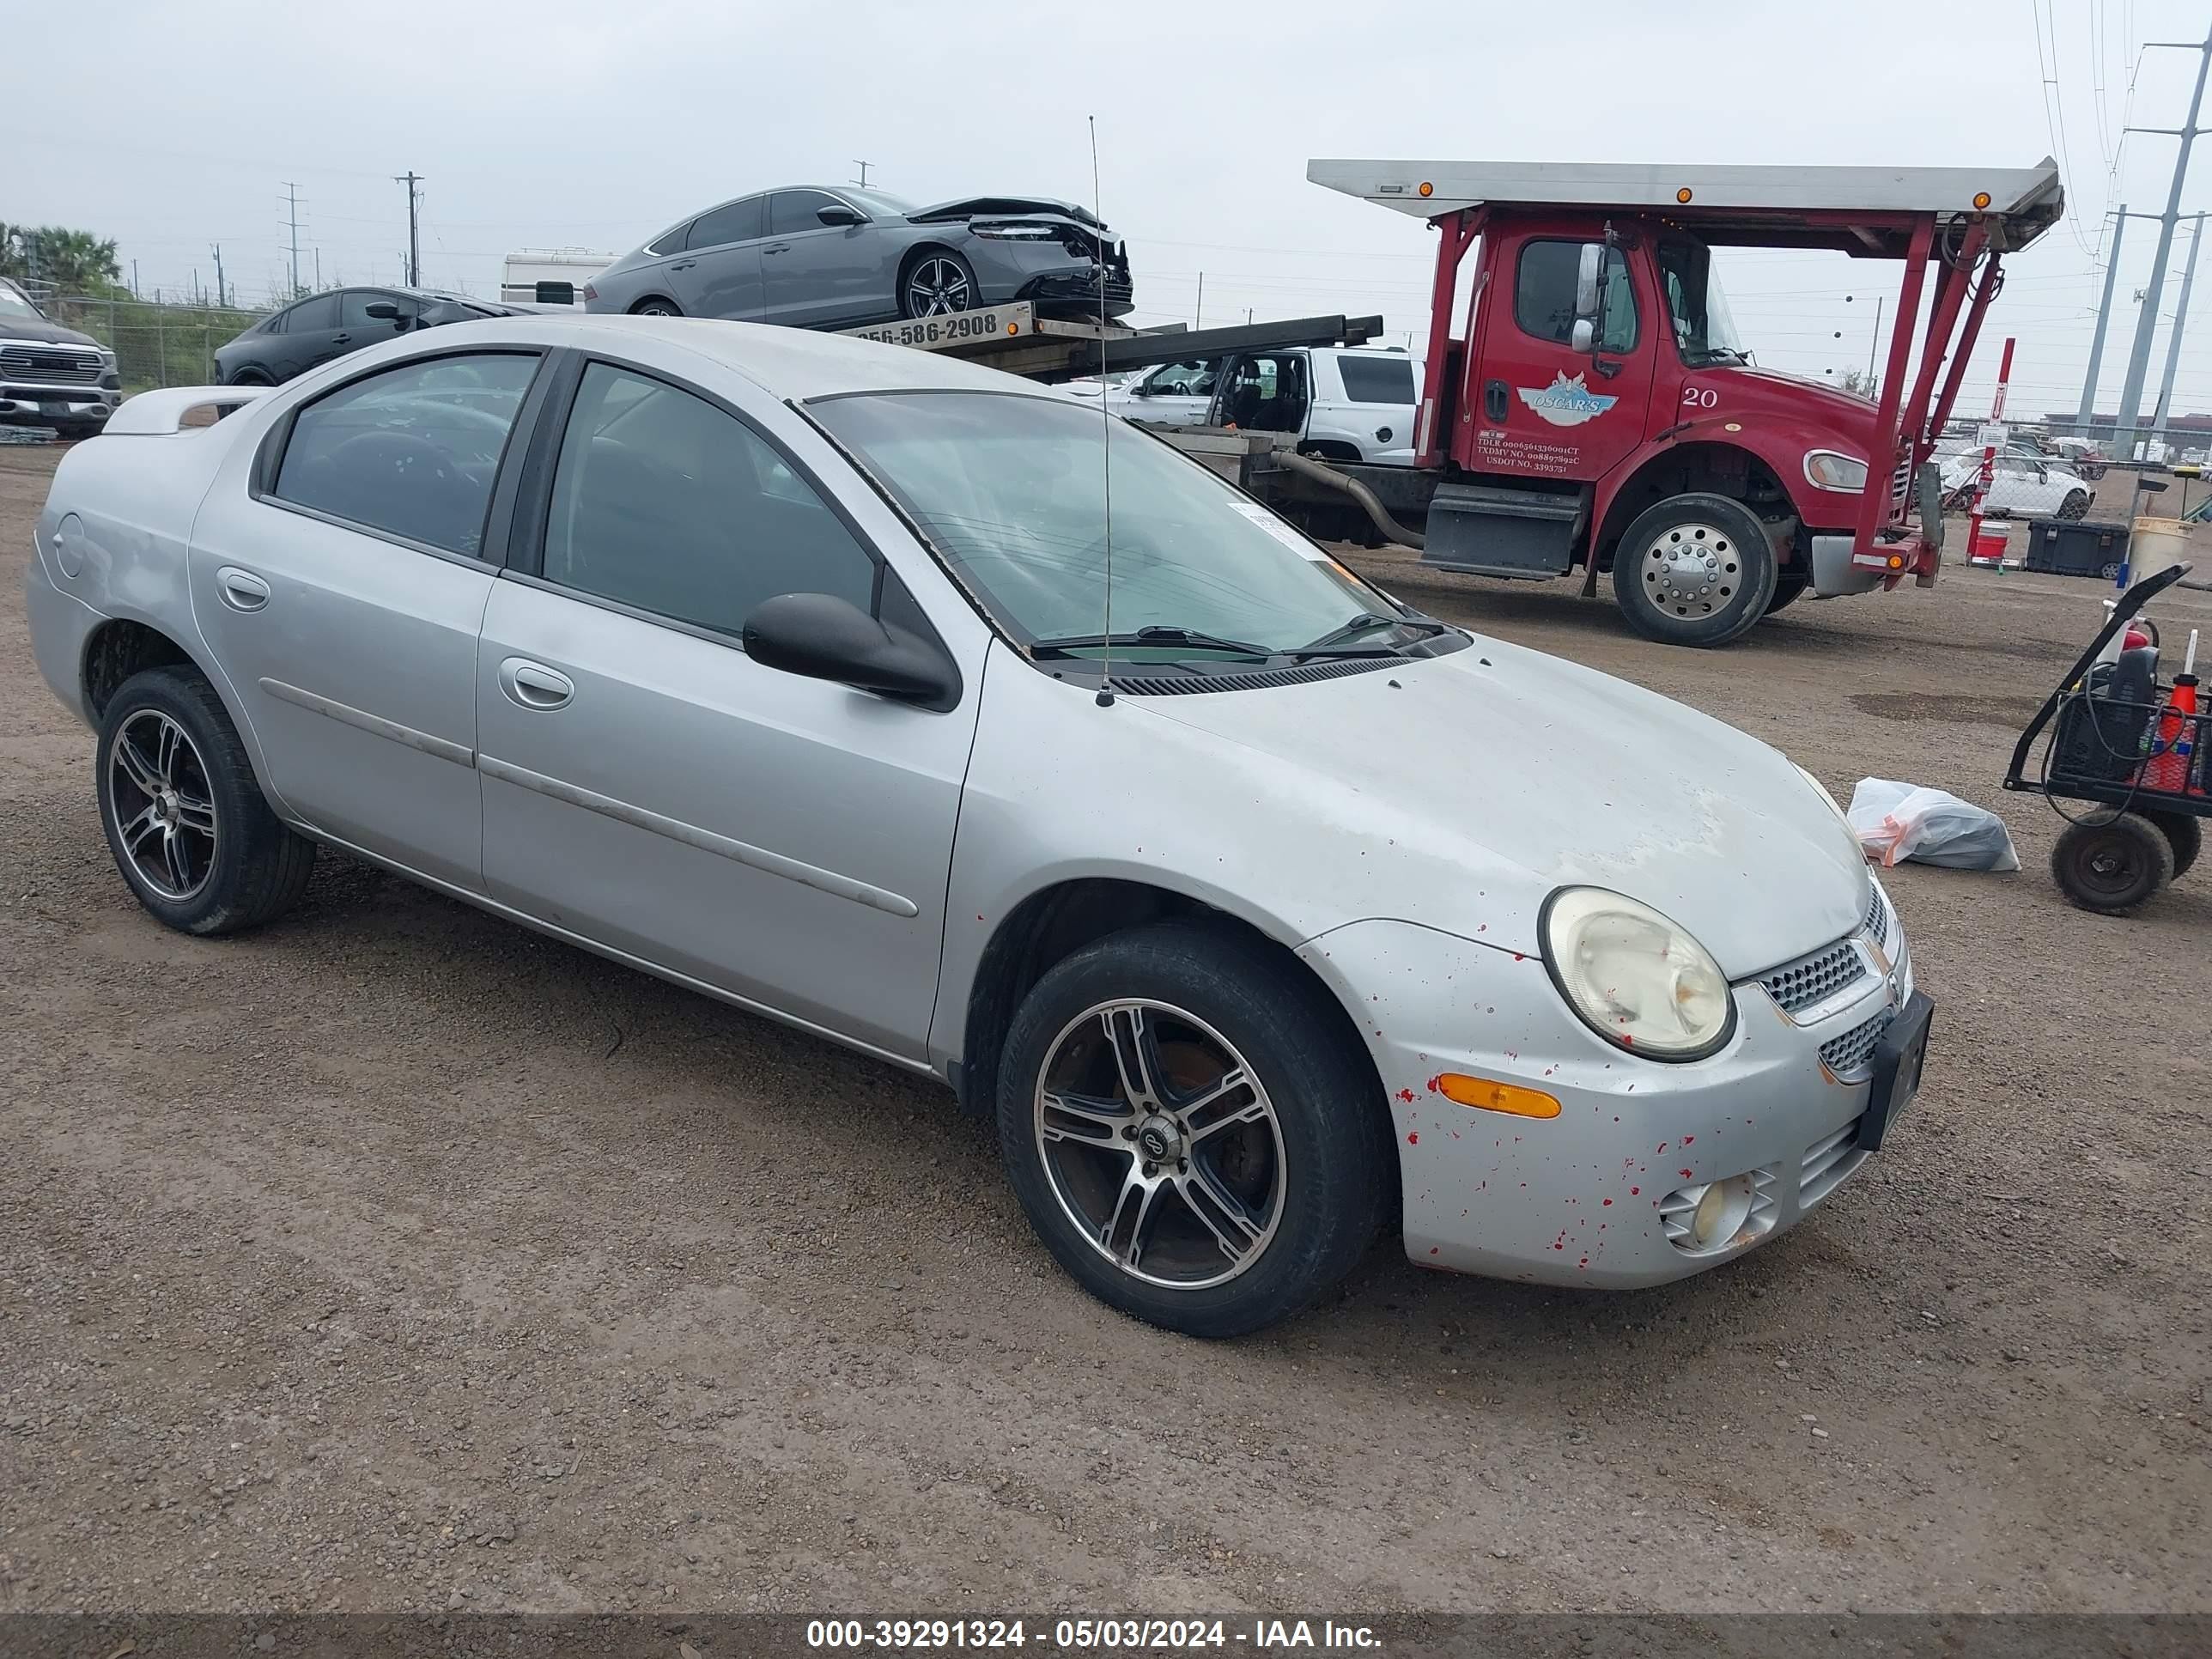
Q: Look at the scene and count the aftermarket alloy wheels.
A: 2